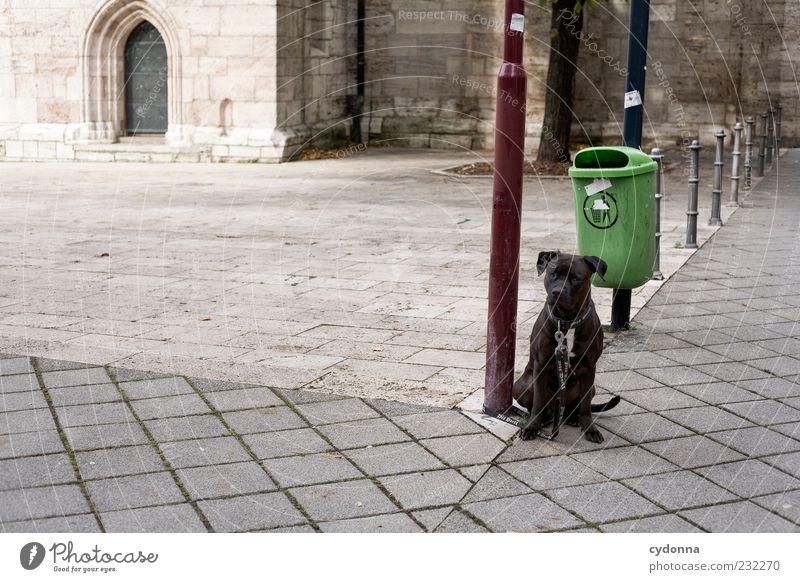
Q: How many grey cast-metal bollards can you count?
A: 8